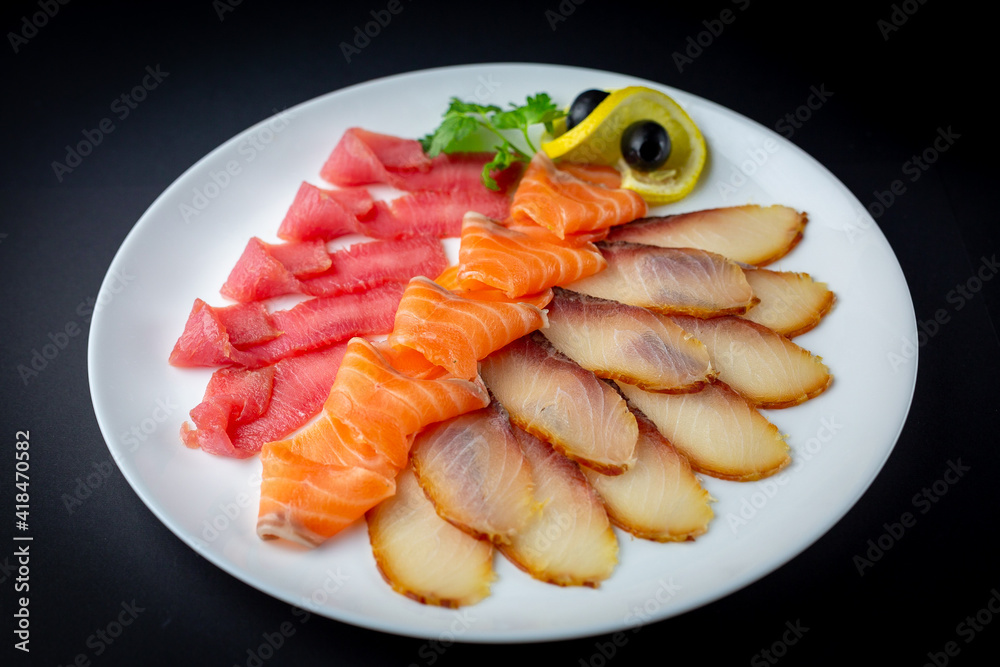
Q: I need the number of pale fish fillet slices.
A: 11